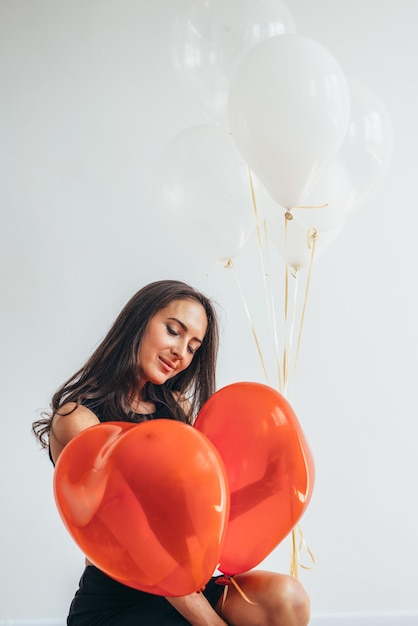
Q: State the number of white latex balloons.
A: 5